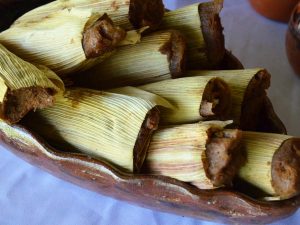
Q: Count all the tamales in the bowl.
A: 10